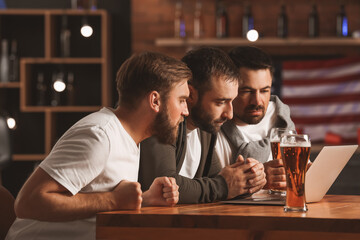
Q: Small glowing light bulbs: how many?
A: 4